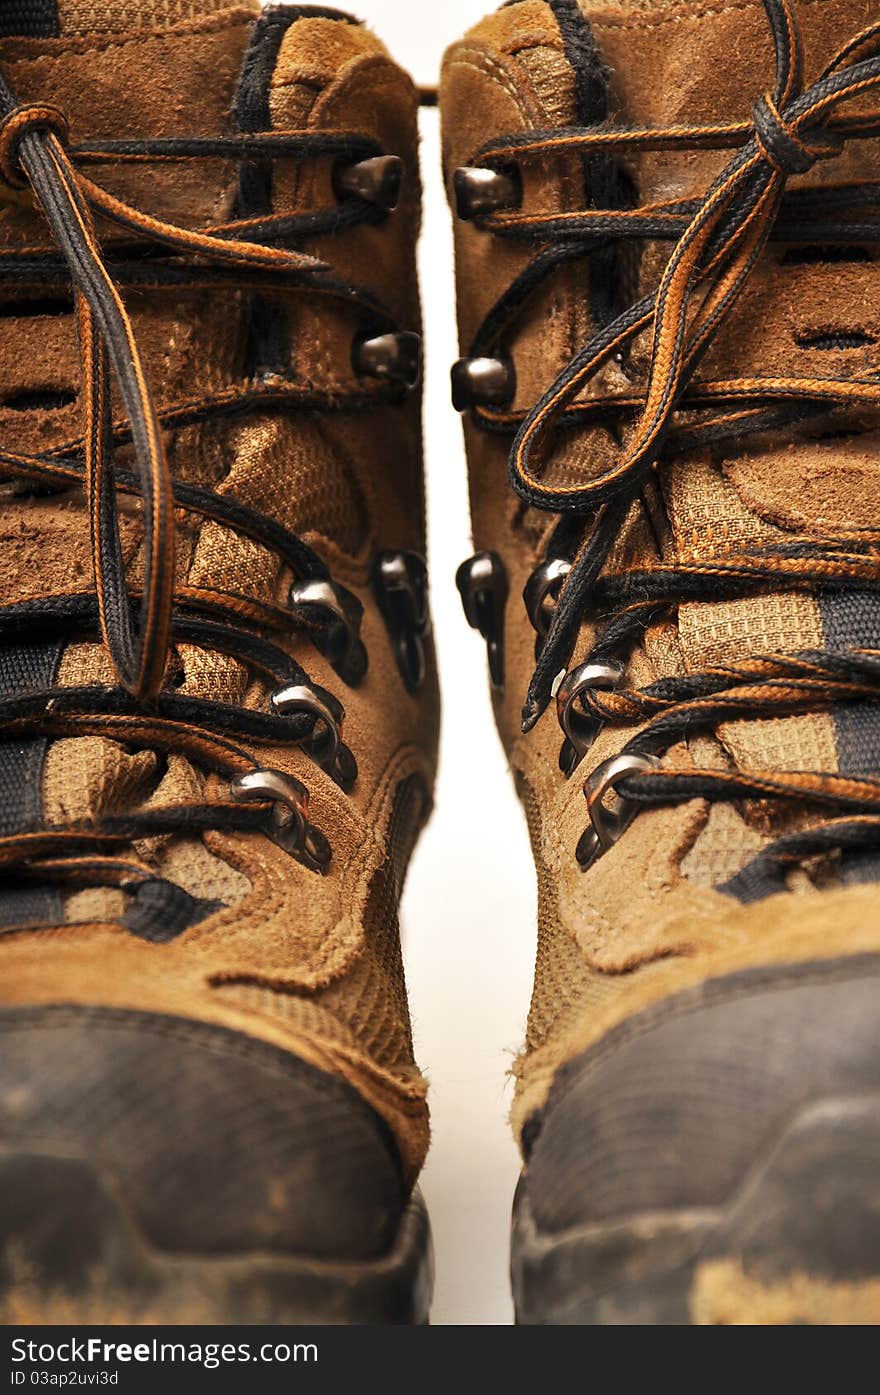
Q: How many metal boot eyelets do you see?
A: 12